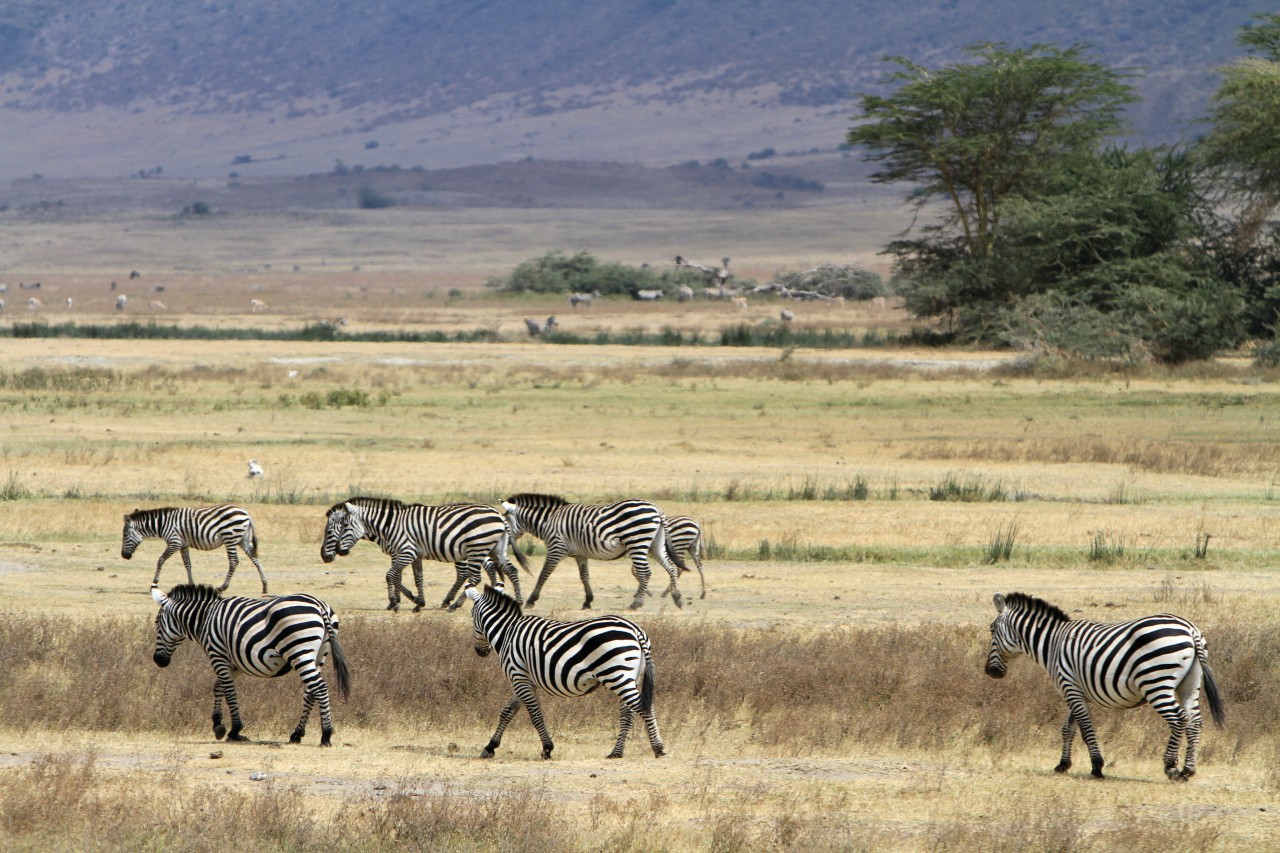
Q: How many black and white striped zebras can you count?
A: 8